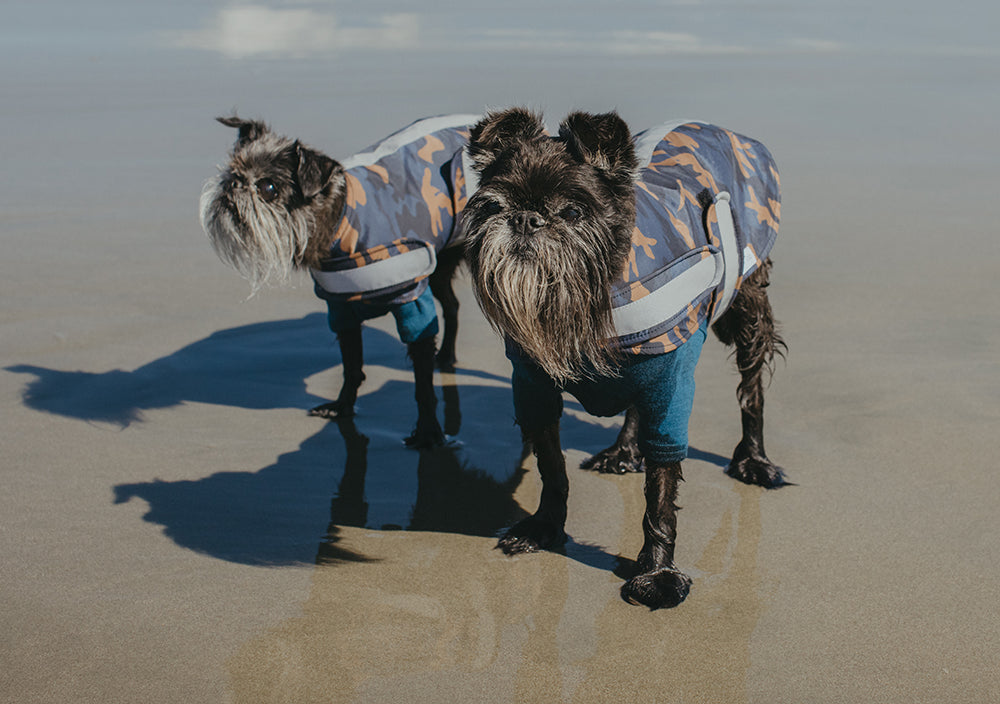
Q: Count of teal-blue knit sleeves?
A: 4